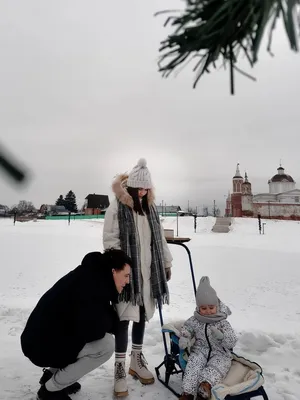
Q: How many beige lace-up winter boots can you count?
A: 2